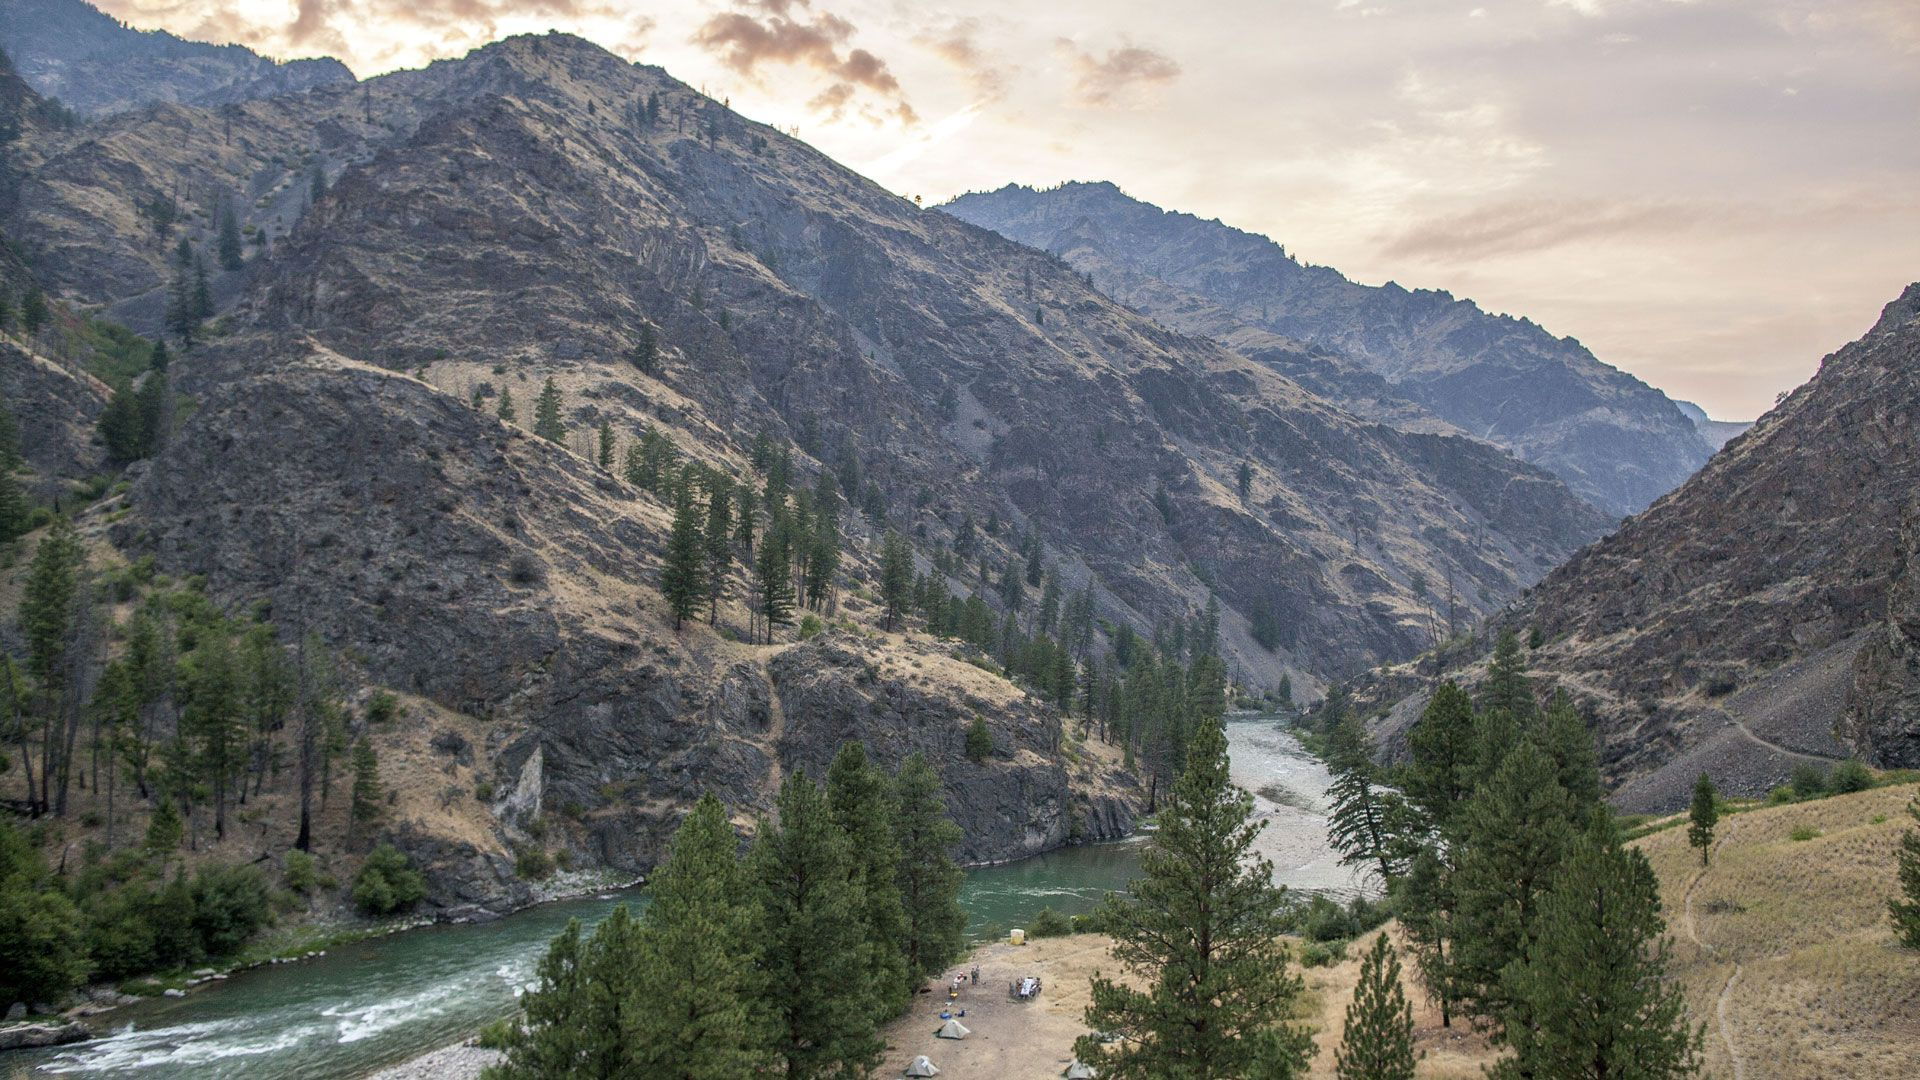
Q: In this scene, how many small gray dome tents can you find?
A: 3